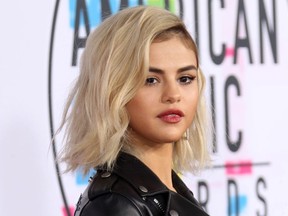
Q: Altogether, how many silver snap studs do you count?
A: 3